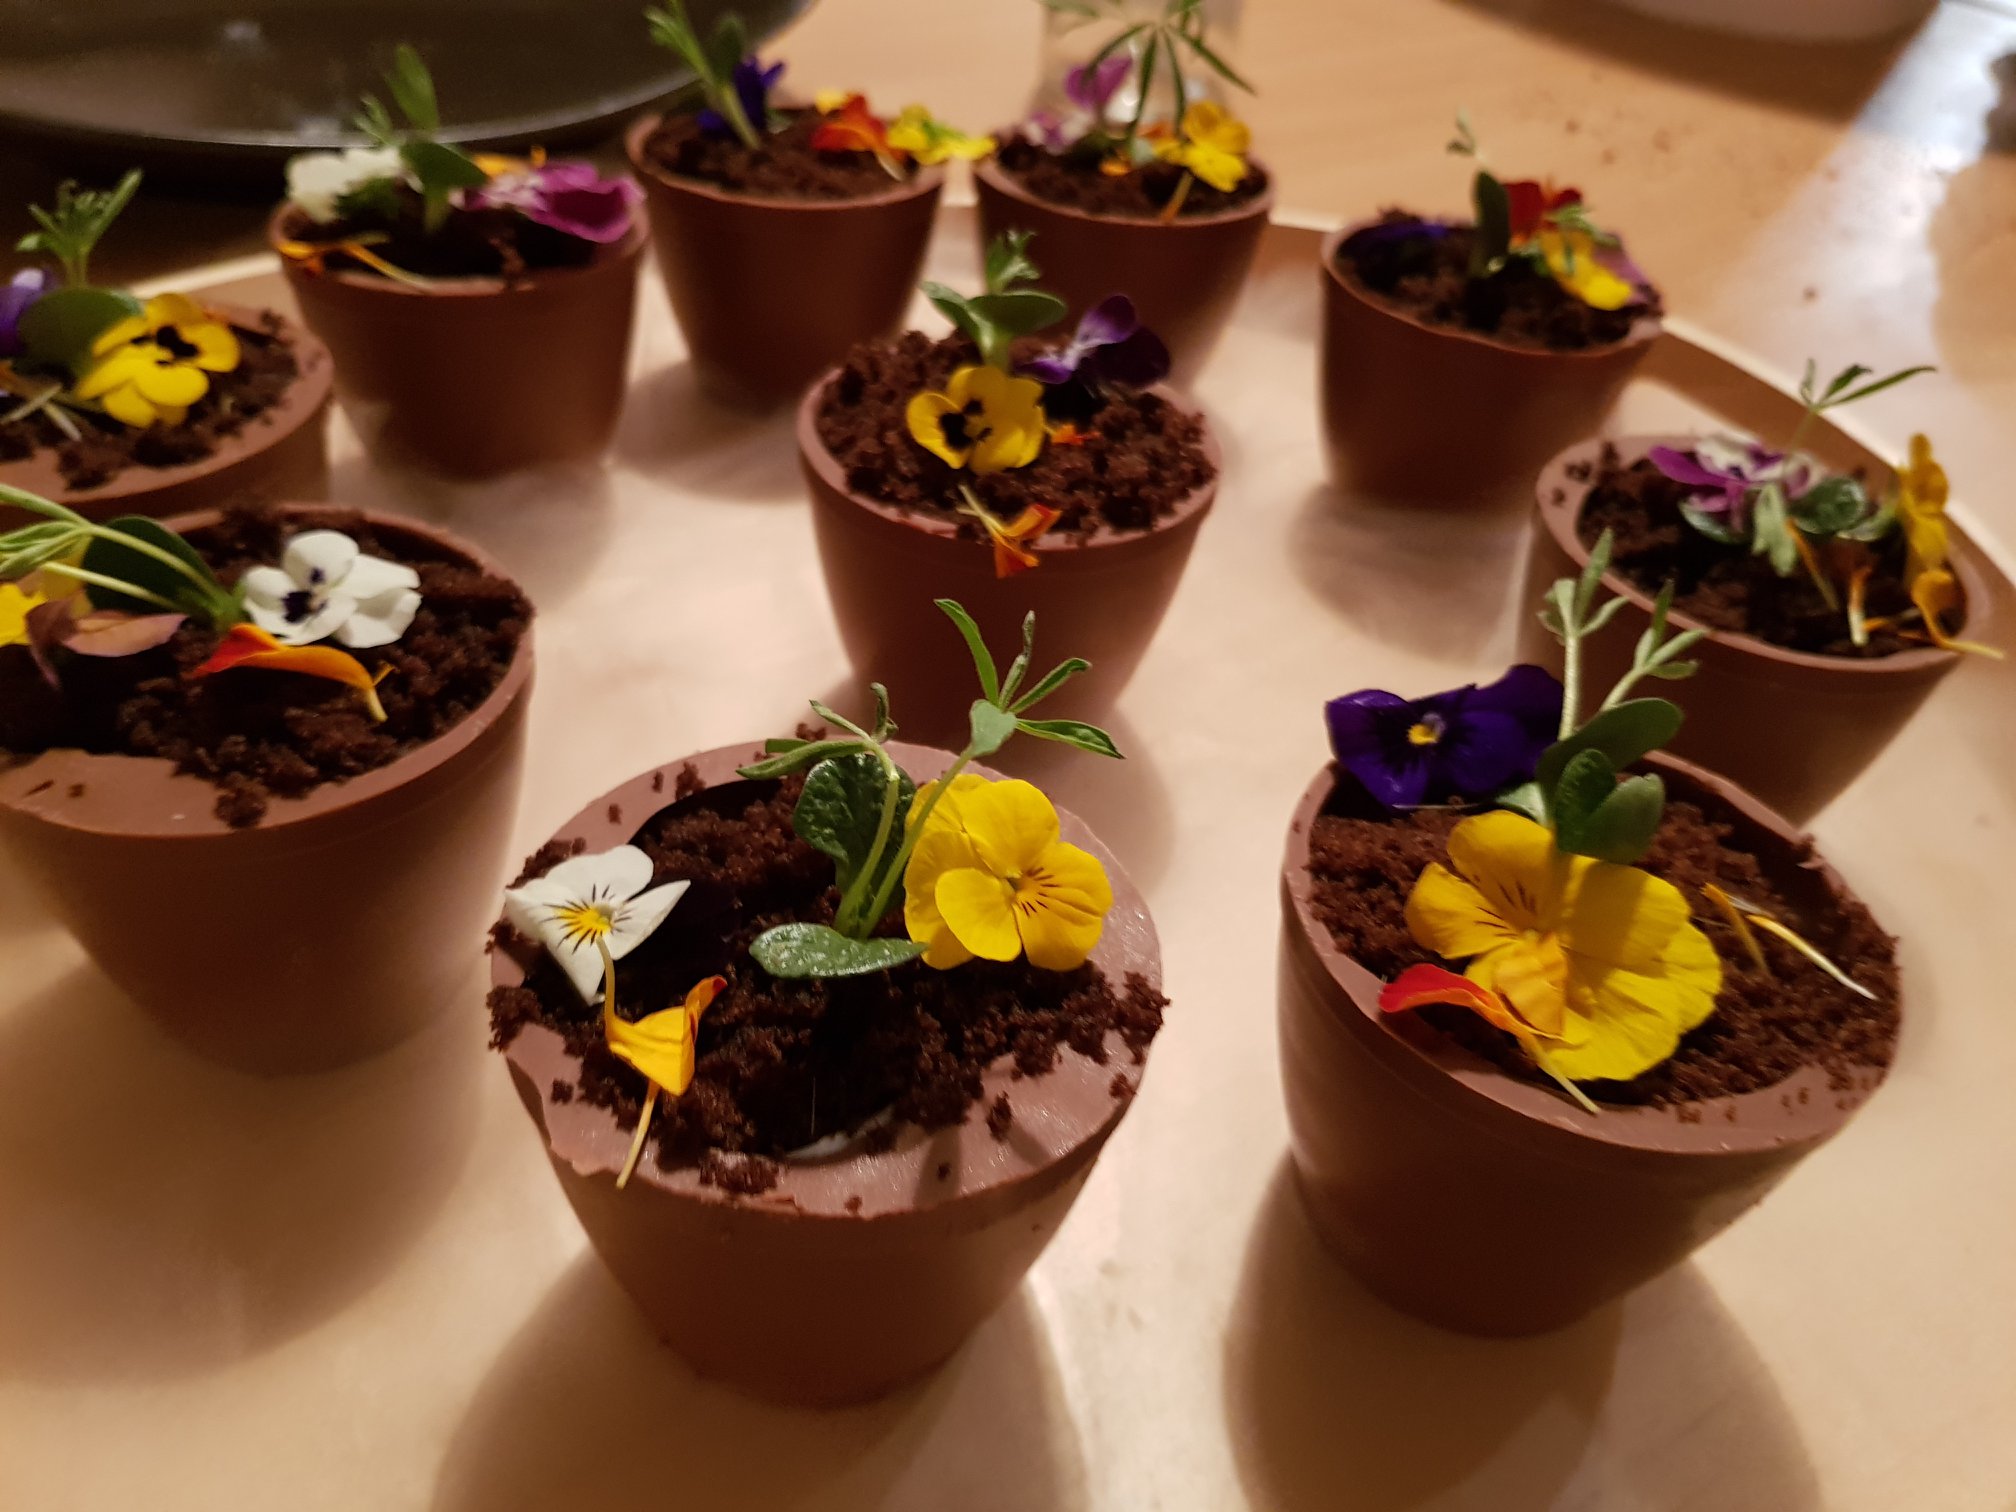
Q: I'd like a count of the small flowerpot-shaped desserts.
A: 10